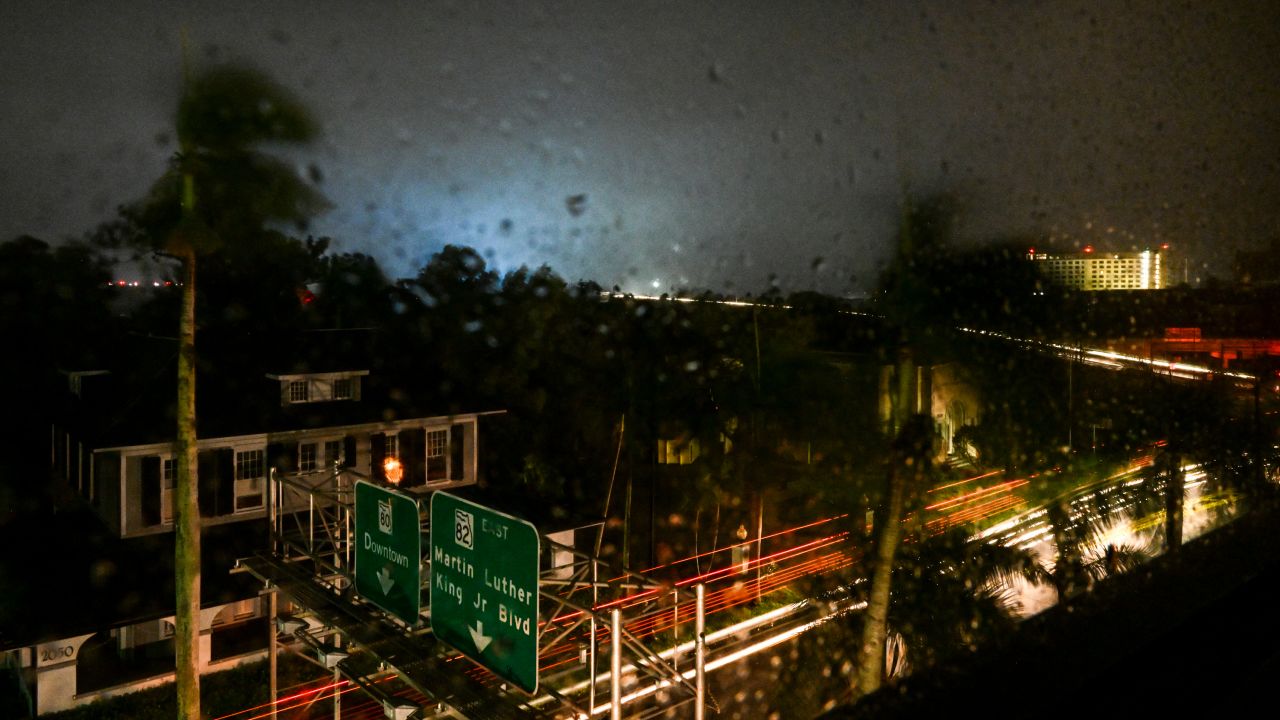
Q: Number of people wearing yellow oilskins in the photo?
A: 0